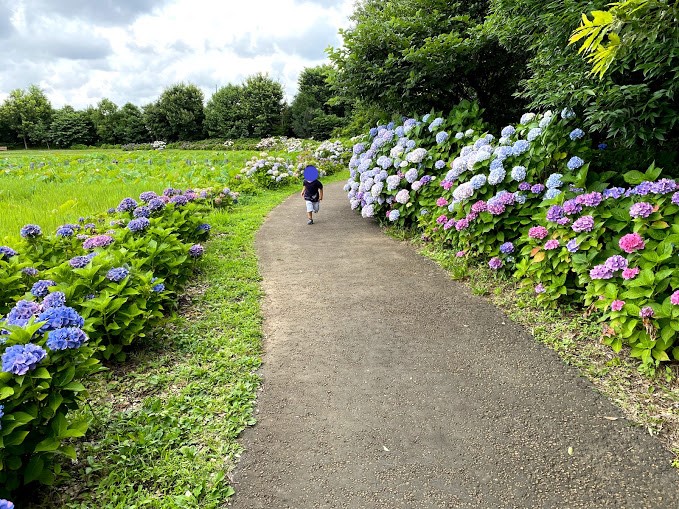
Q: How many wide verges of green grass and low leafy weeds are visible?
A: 1